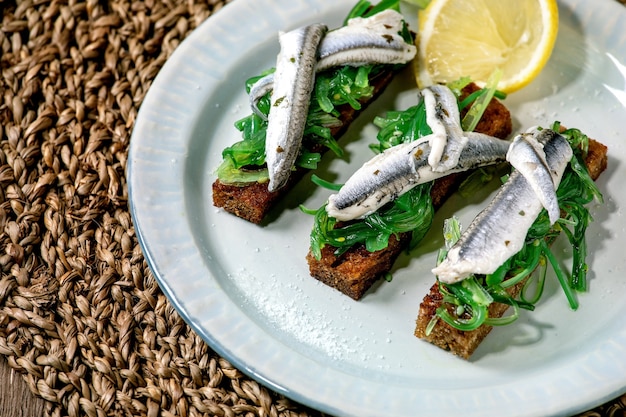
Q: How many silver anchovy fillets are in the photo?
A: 6